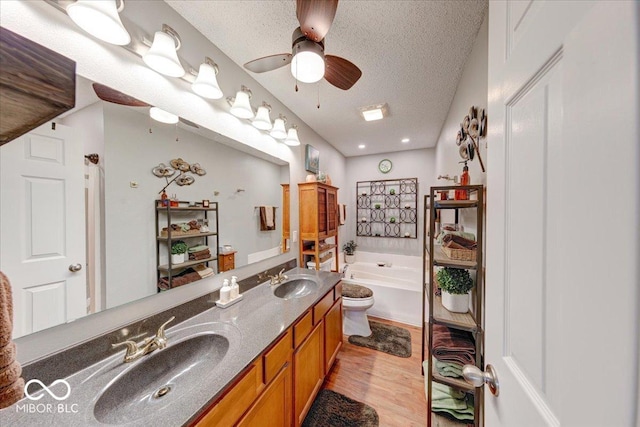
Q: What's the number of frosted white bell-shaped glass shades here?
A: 7